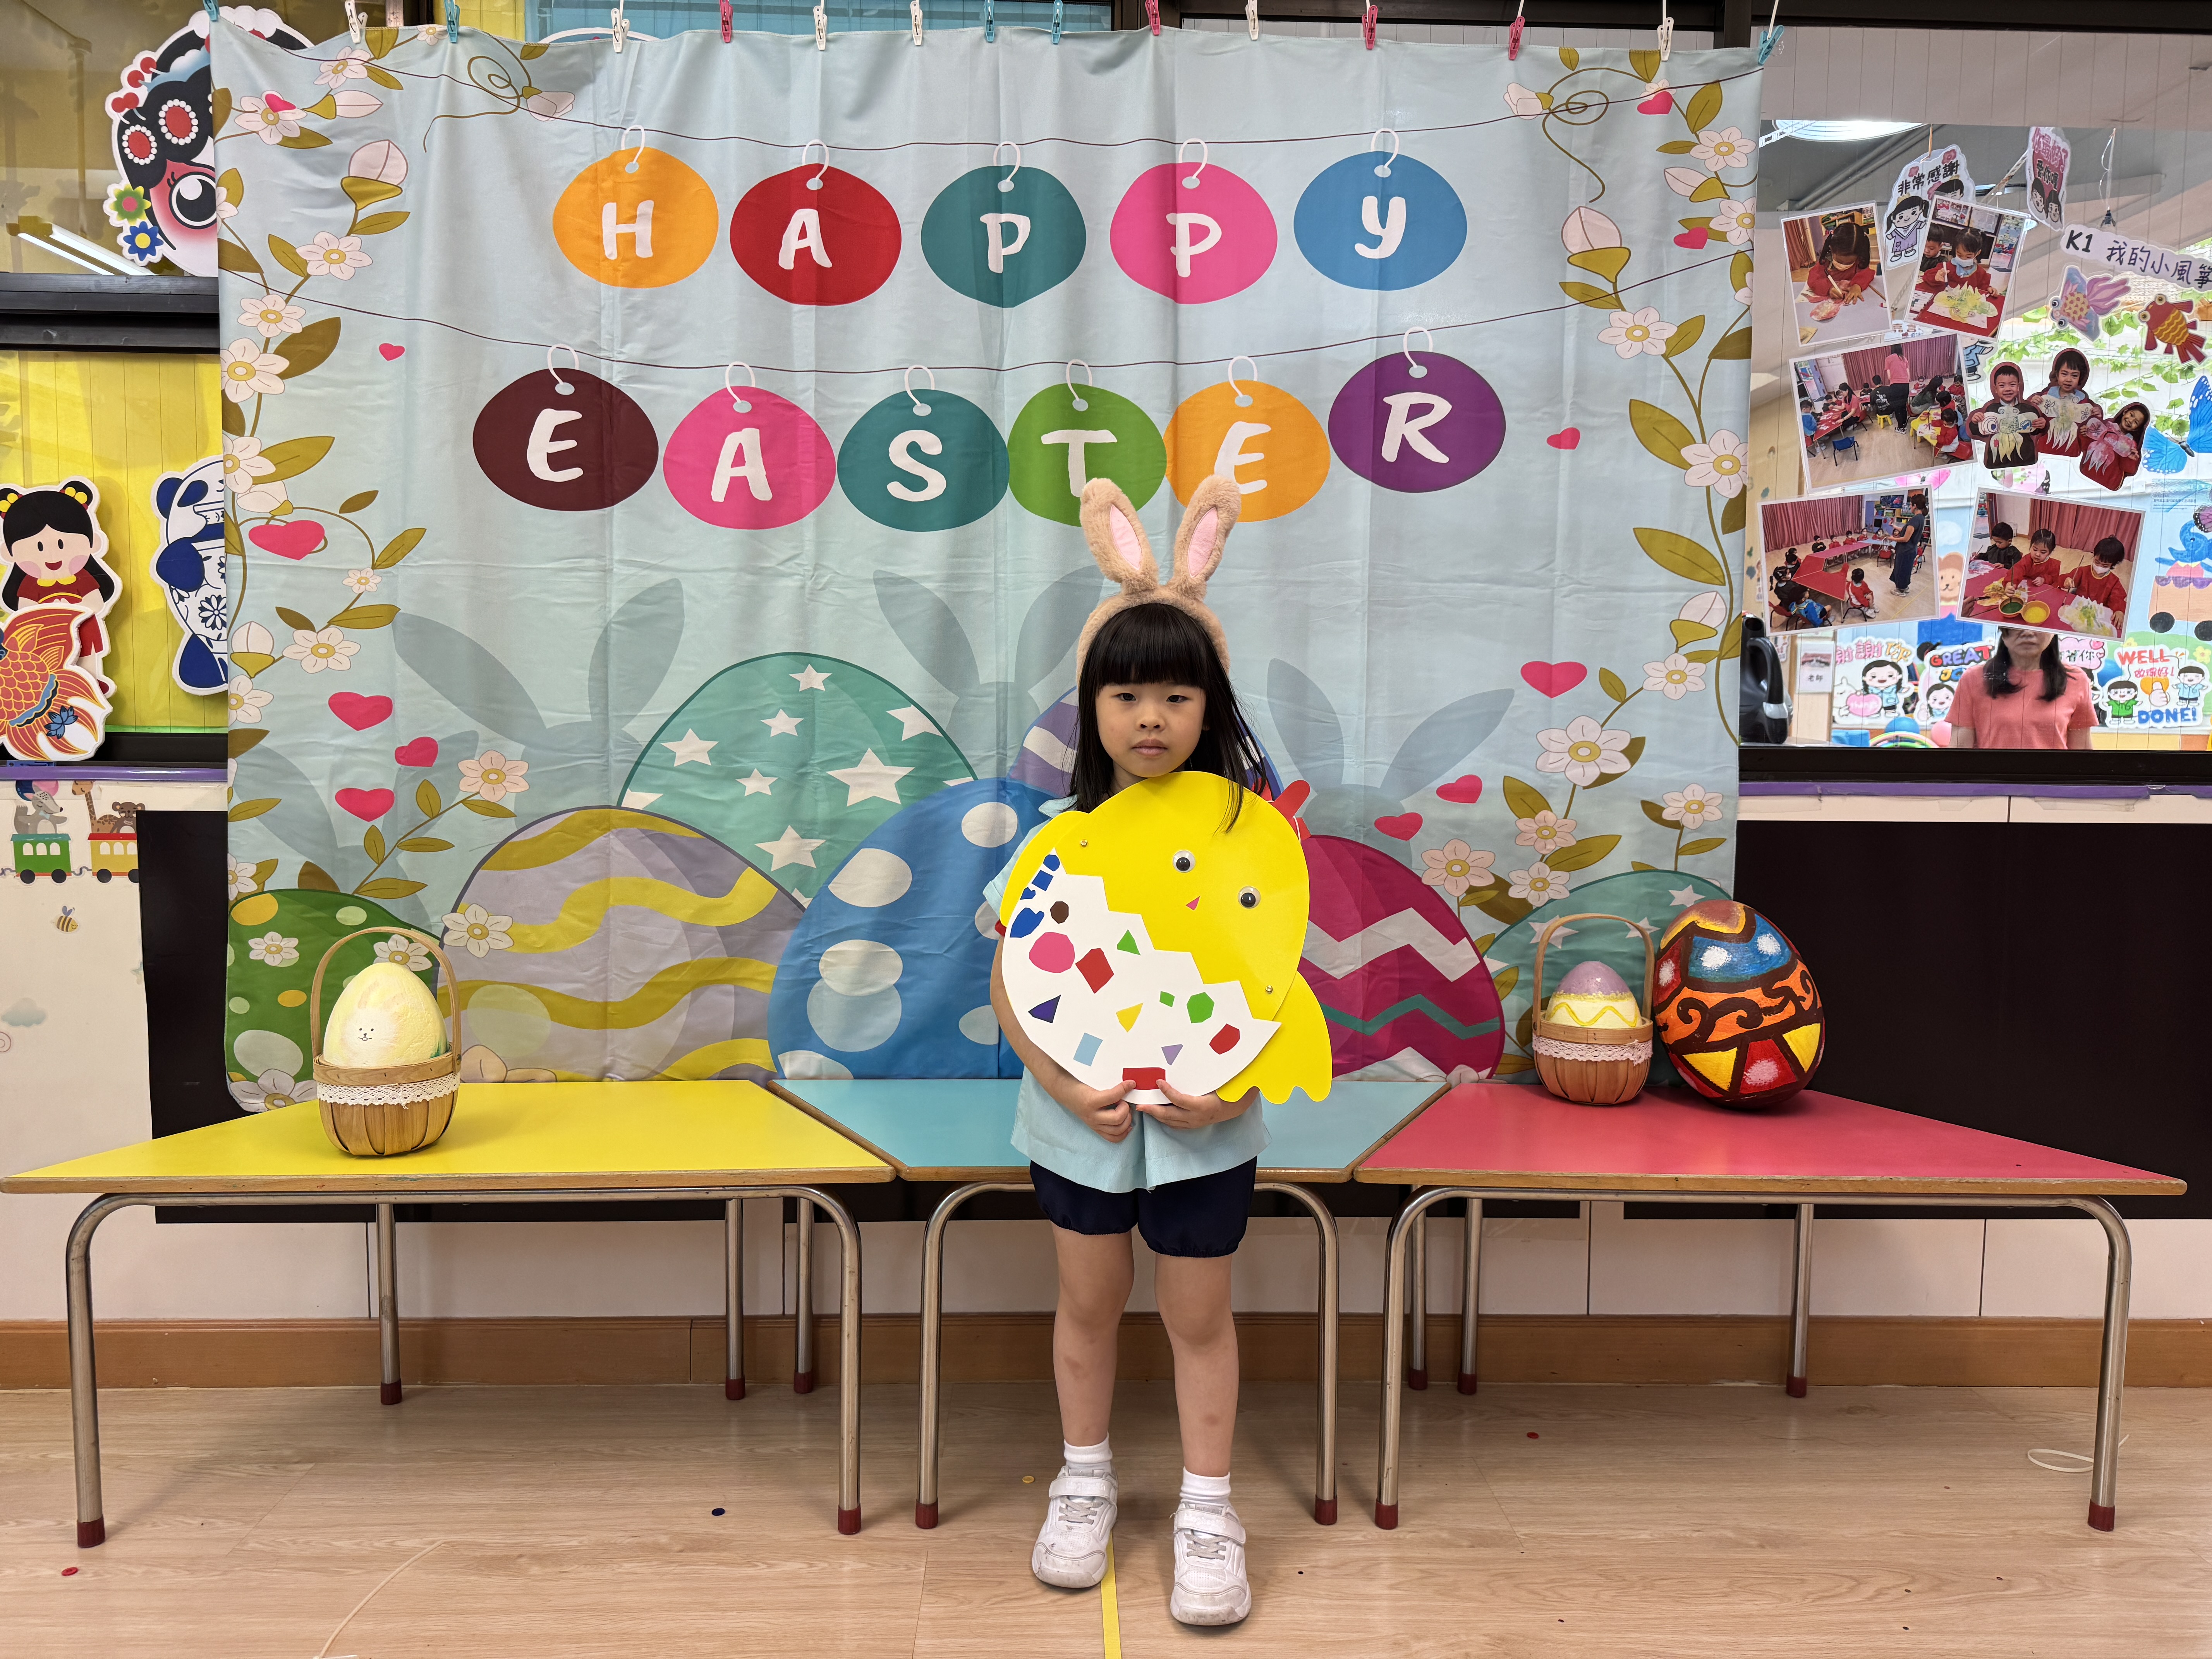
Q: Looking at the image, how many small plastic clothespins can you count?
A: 15